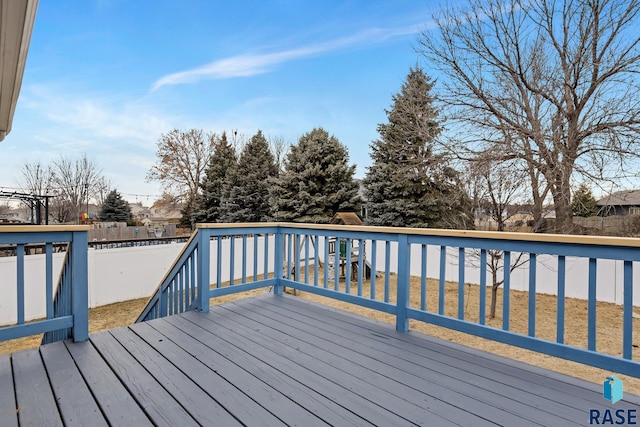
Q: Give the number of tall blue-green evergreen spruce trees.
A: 4